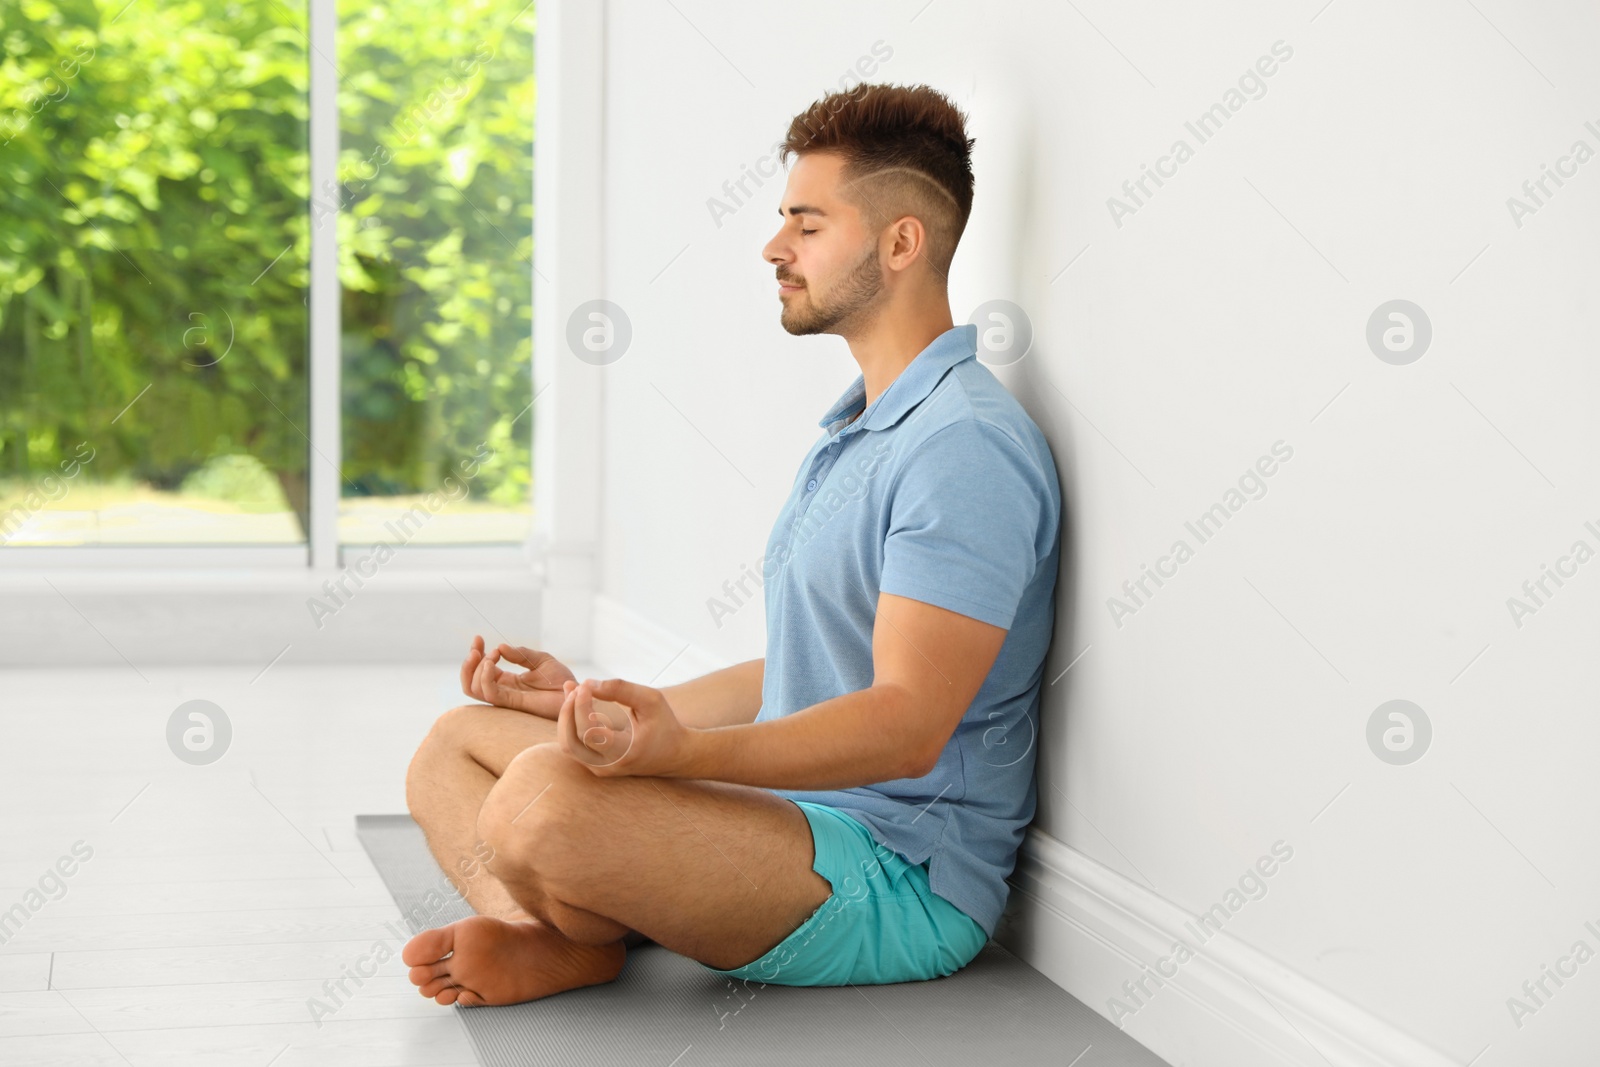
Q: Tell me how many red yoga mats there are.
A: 0